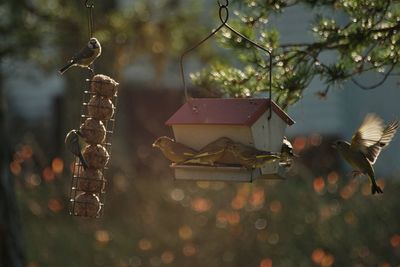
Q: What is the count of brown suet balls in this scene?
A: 6